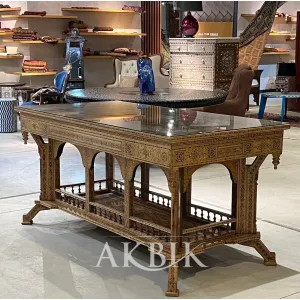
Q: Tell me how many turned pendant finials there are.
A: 2